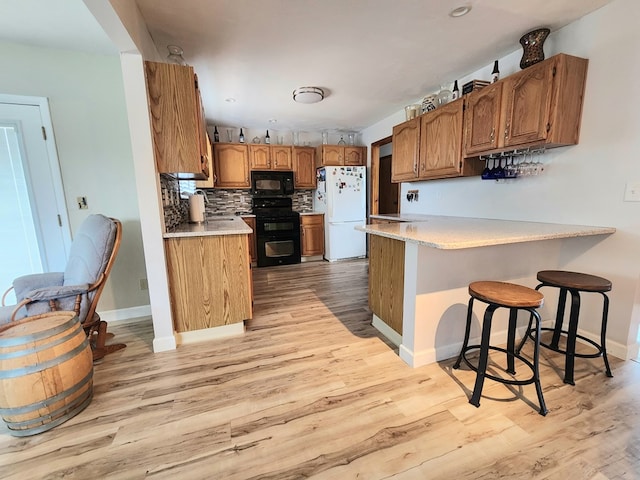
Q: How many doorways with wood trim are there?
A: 1